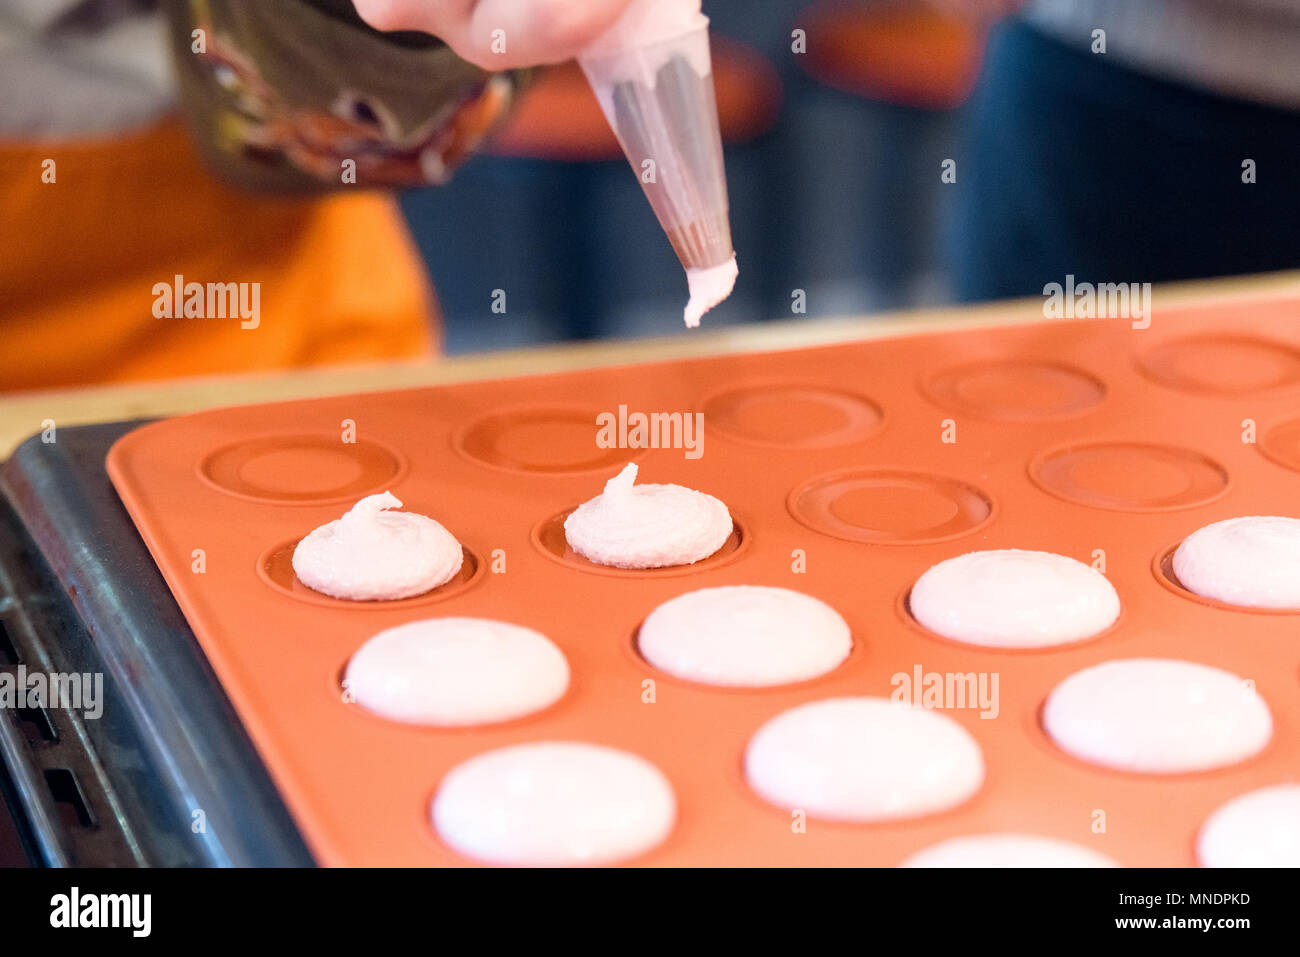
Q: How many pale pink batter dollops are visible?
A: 11